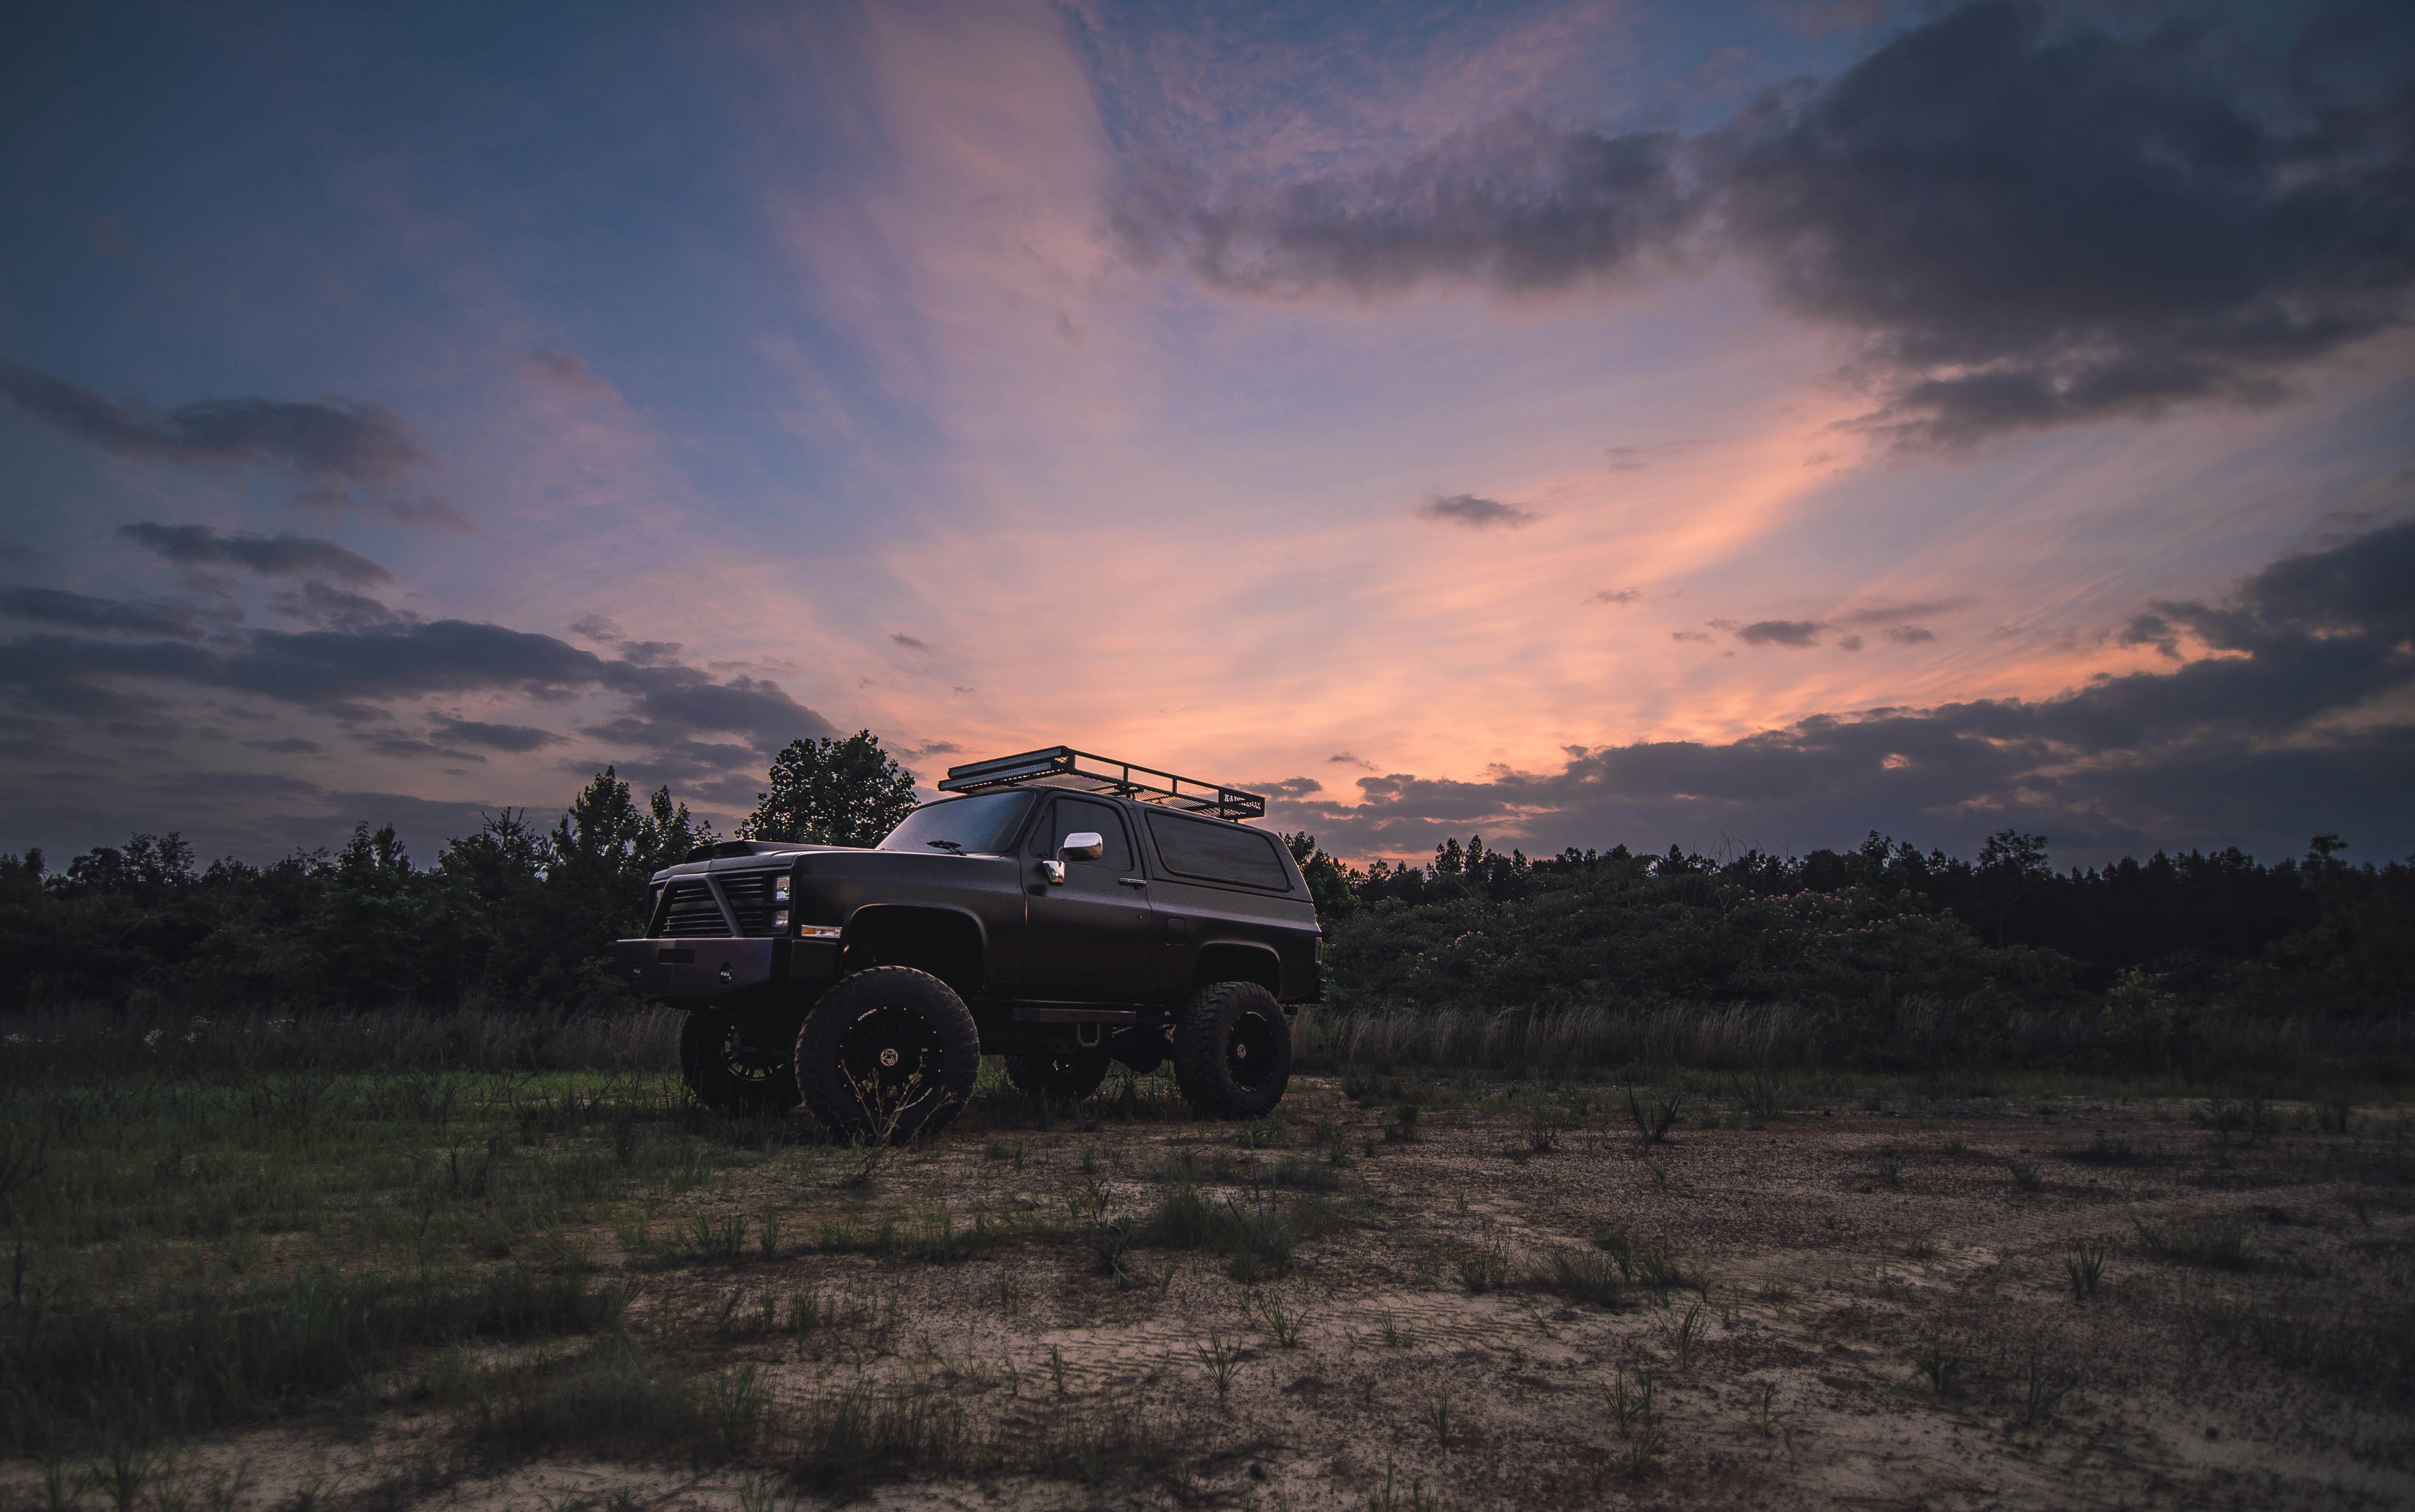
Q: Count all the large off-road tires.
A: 4